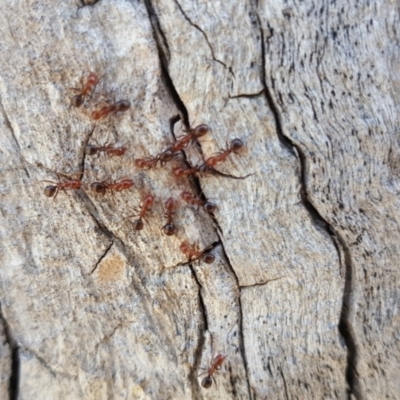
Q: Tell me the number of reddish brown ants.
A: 14